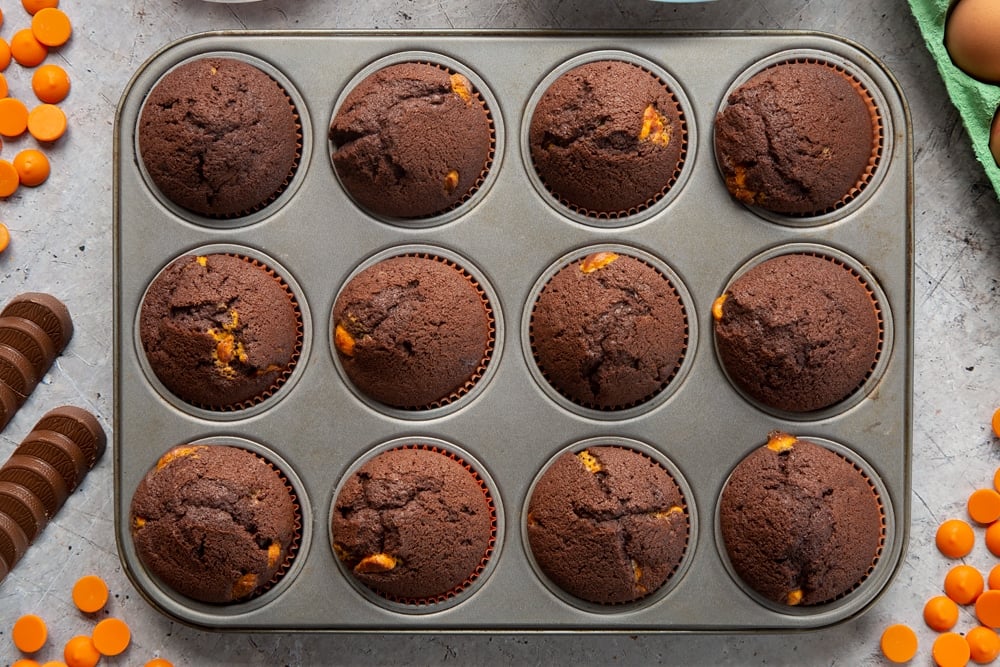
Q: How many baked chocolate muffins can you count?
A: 12